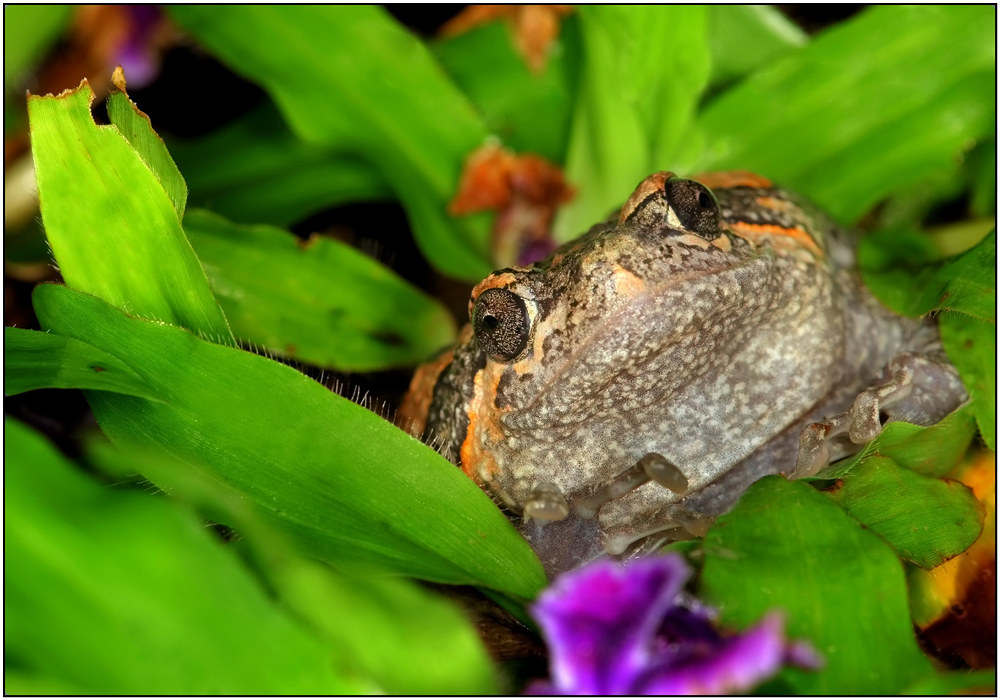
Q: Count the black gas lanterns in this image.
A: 0